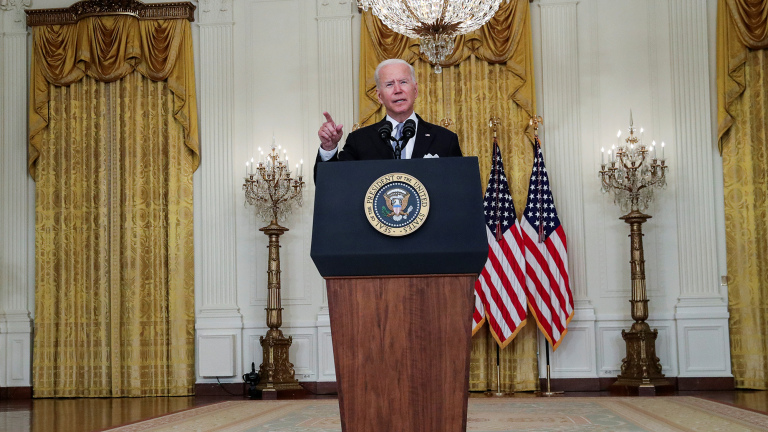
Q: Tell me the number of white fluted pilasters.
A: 5